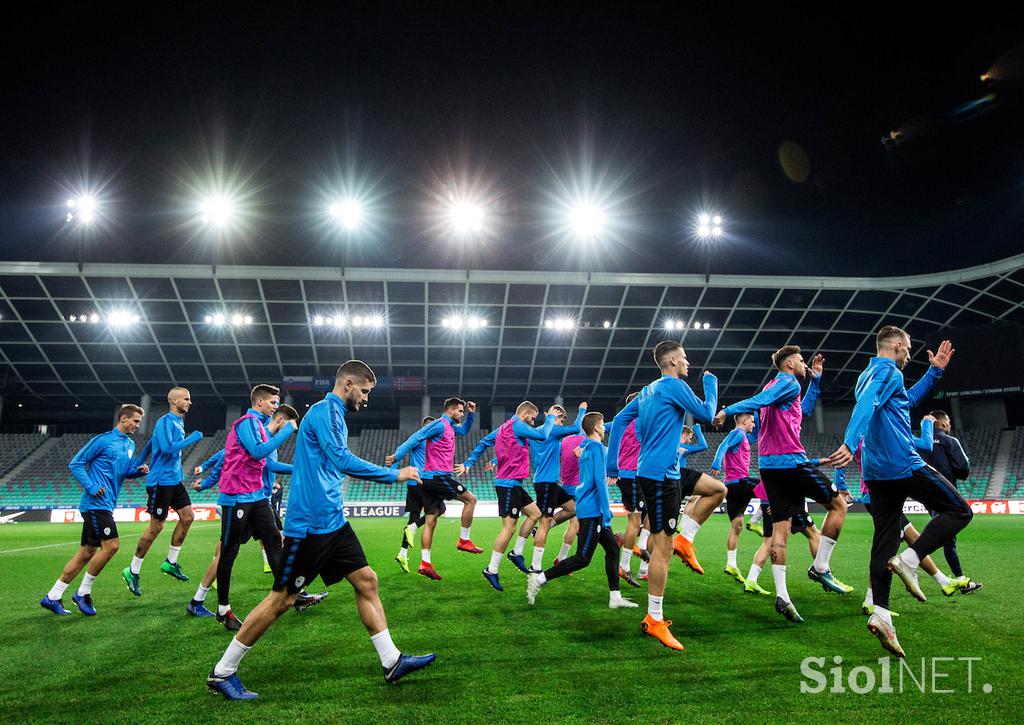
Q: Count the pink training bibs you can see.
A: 9